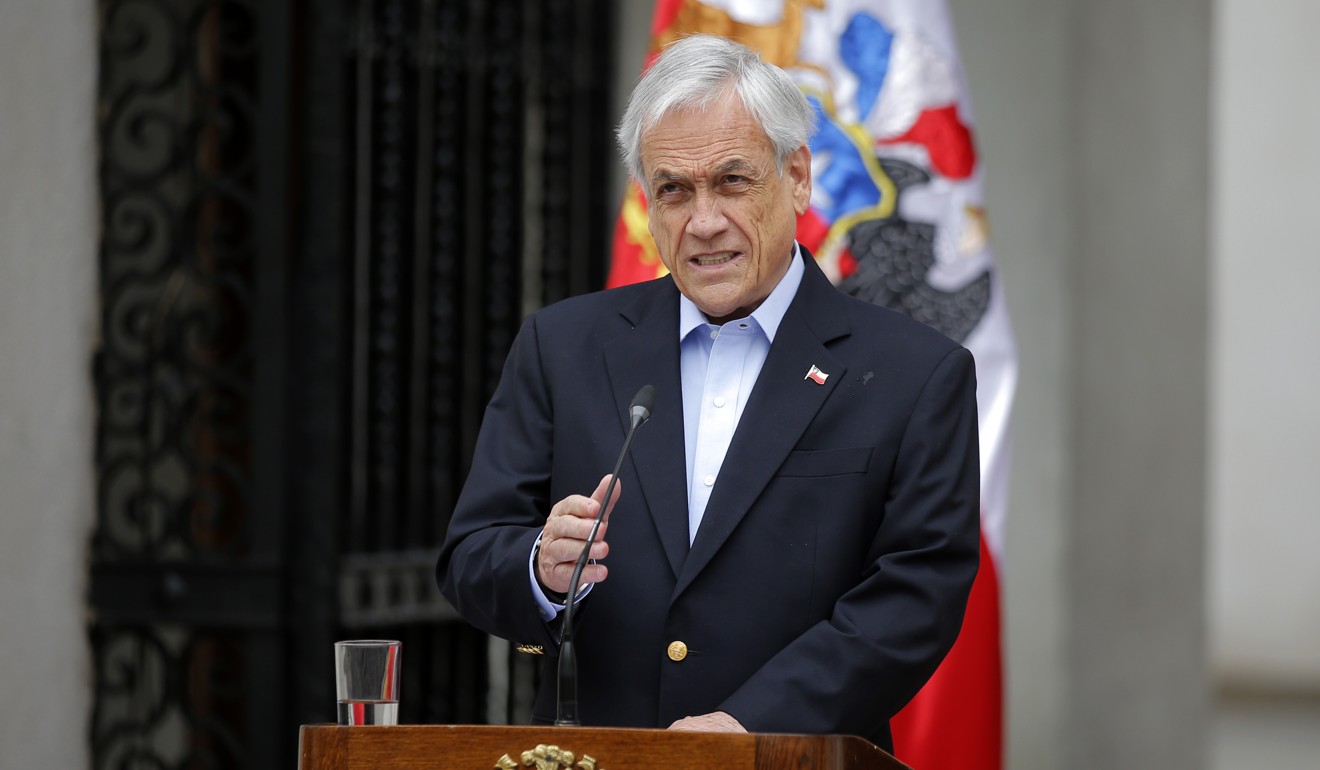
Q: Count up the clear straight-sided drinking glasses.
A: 1